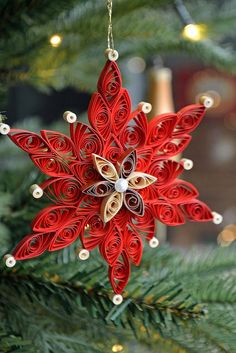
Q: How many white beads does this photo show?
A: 13